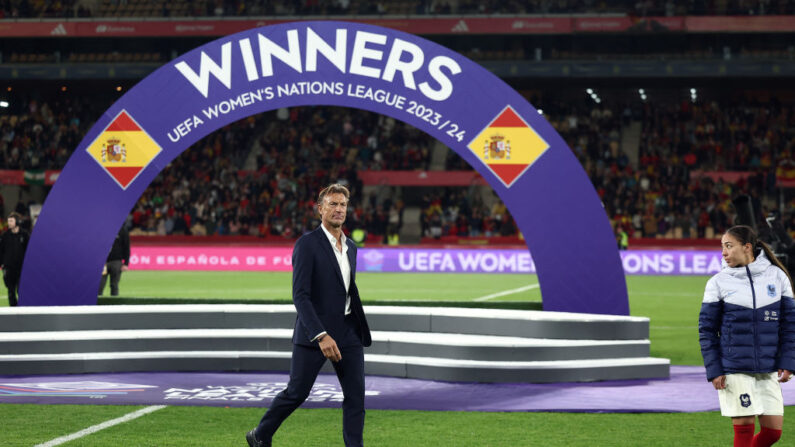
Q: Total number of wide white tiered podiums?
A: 1